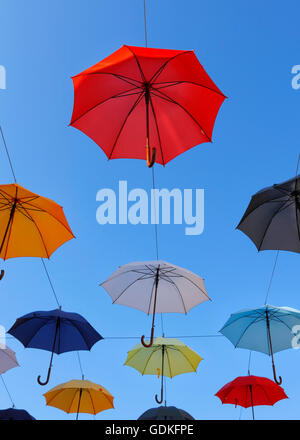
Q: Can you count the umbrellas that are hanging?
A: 12